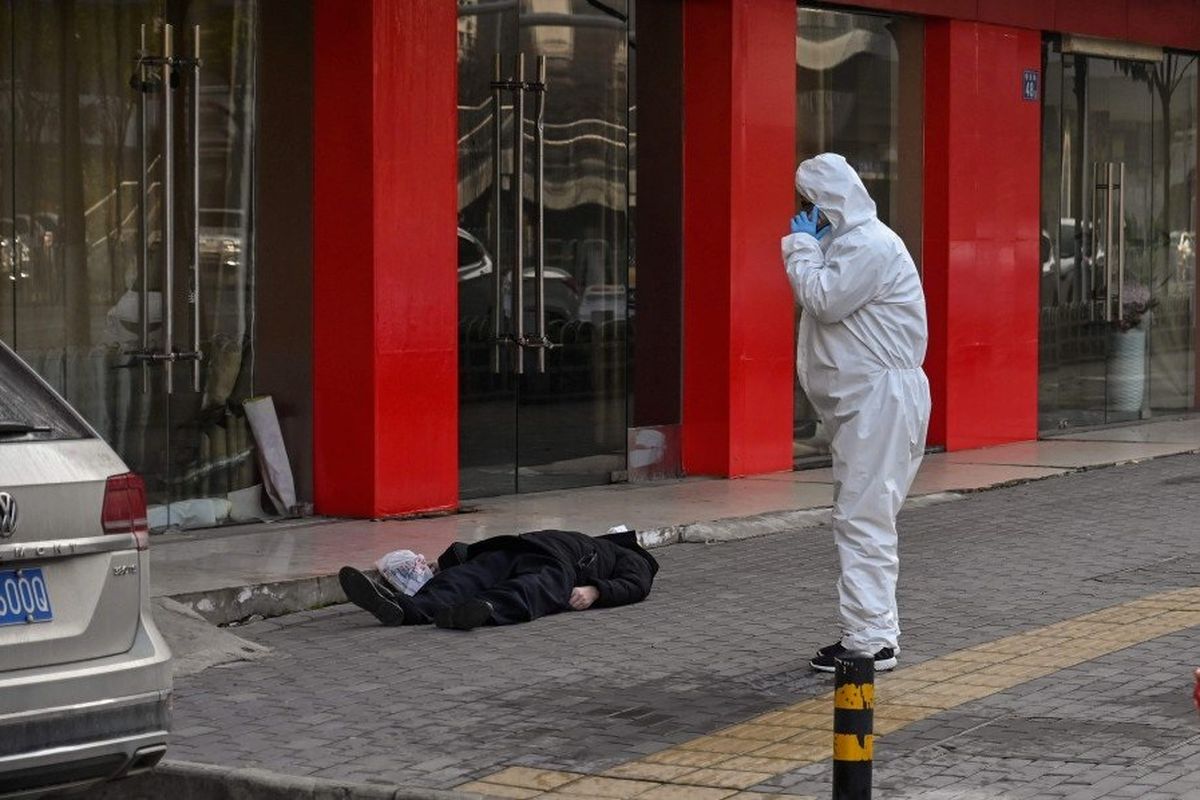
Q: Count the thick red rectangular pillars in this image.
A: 3